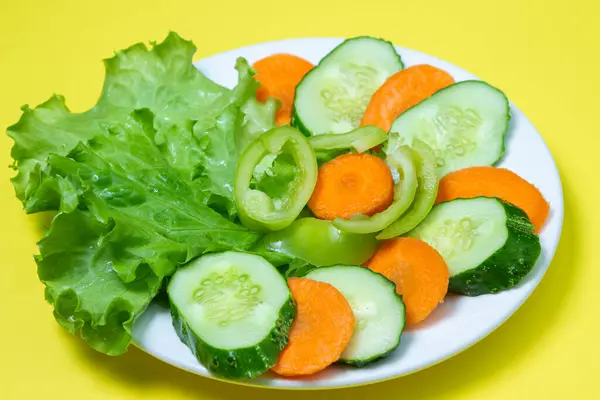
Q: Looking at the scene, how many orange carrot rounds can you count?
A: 6